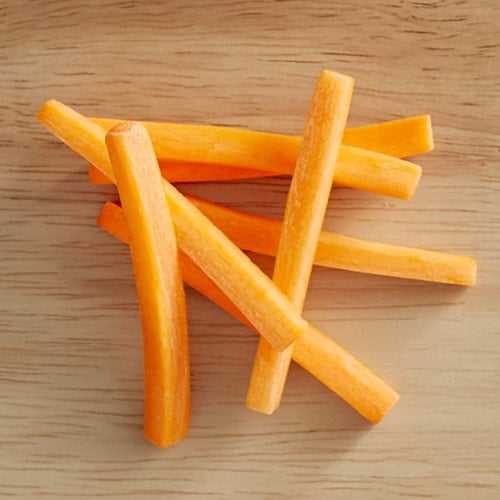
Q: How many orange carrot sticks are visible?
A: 7